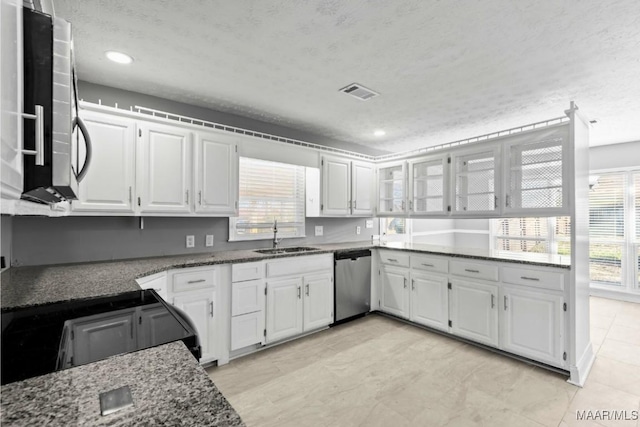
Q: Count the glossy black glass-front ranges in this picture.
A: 1